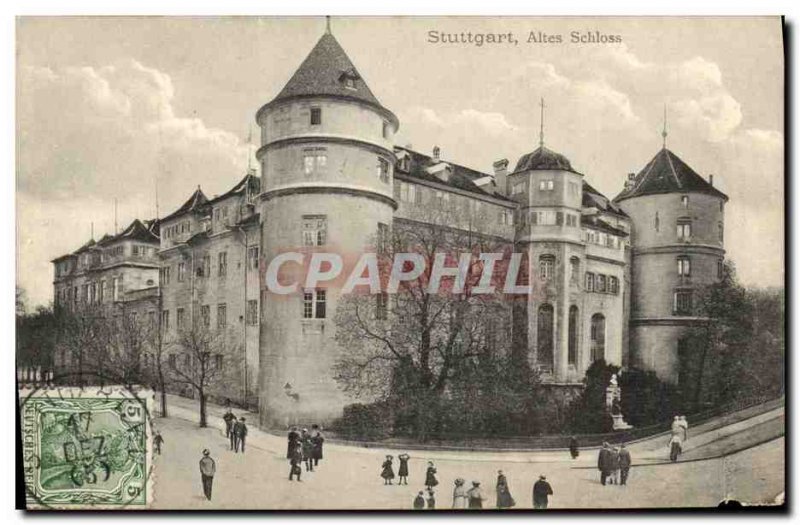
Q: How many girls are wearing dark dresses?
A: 3